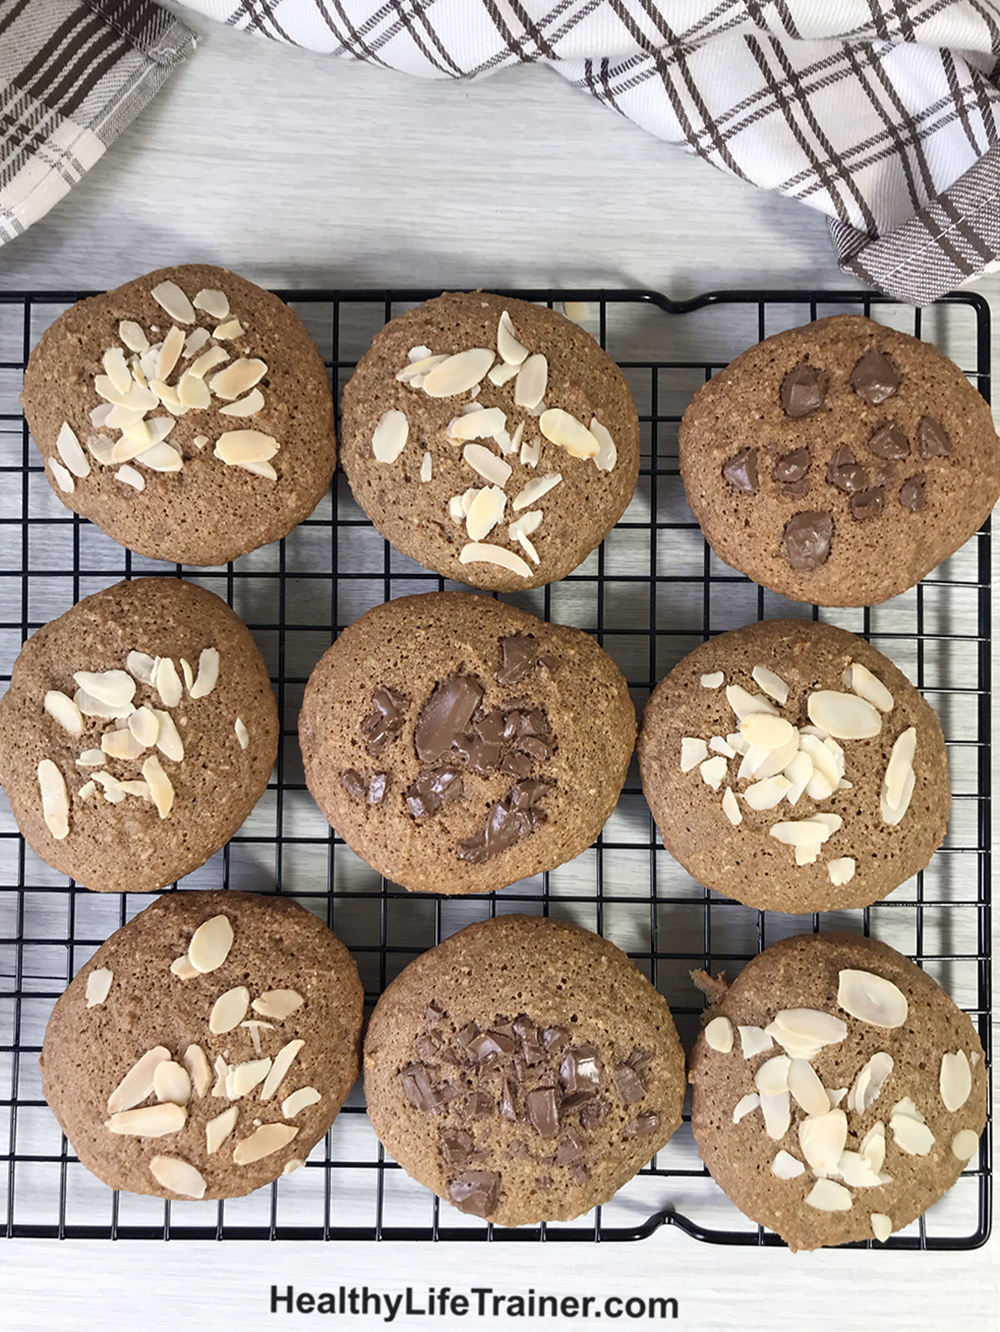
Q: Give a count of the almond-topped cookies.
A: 6